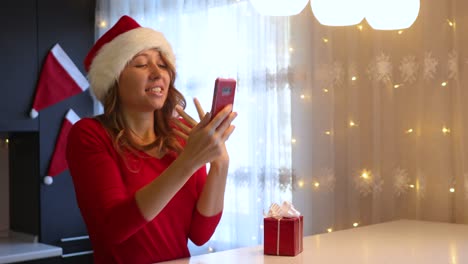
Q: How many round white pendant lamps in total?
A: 3